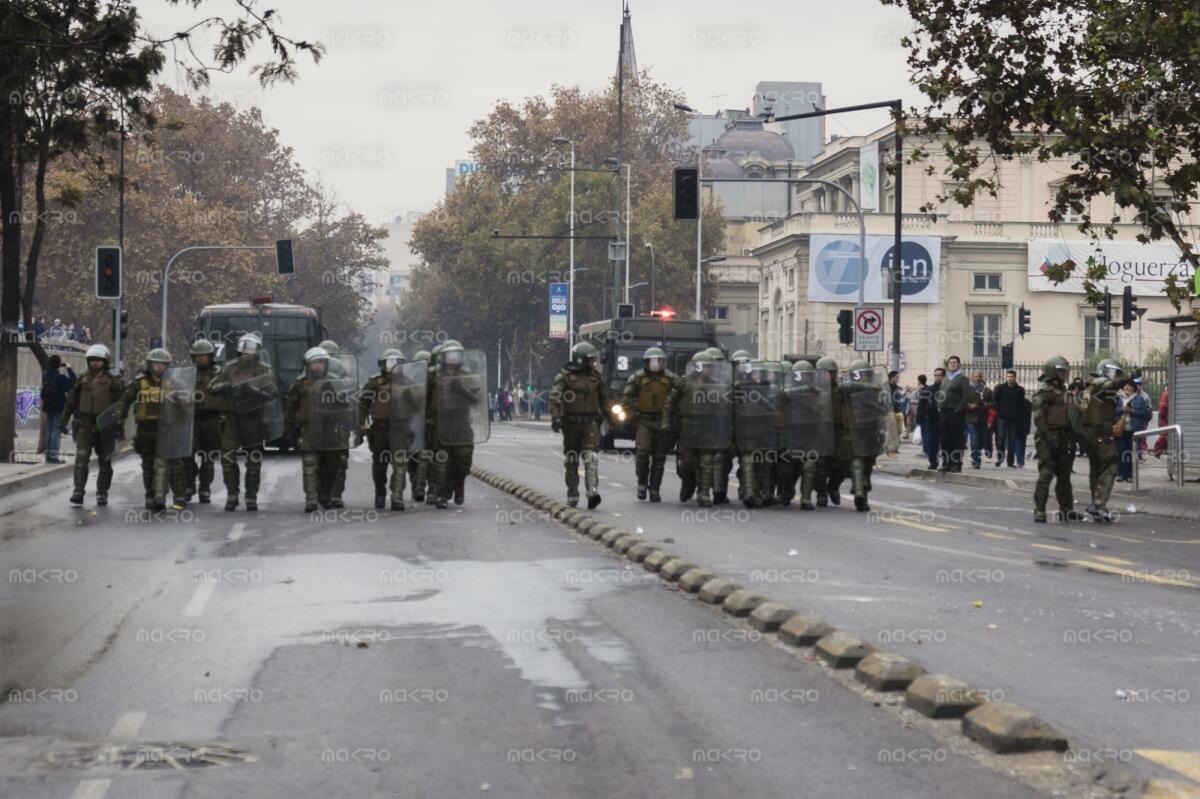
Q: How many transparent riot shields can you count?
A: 10